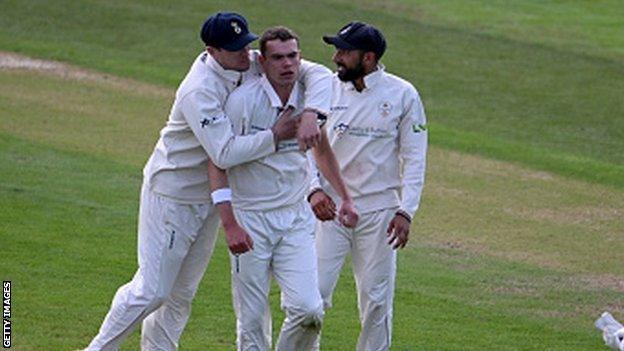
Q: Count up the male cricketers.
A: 3